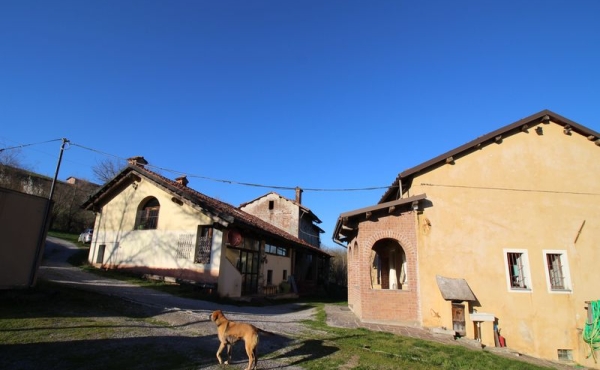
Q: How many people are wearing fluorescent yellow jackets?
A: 0